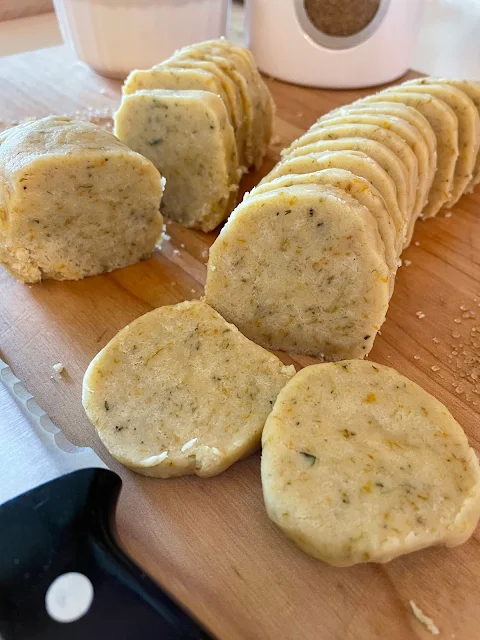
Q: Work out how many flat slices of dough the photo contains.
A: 2